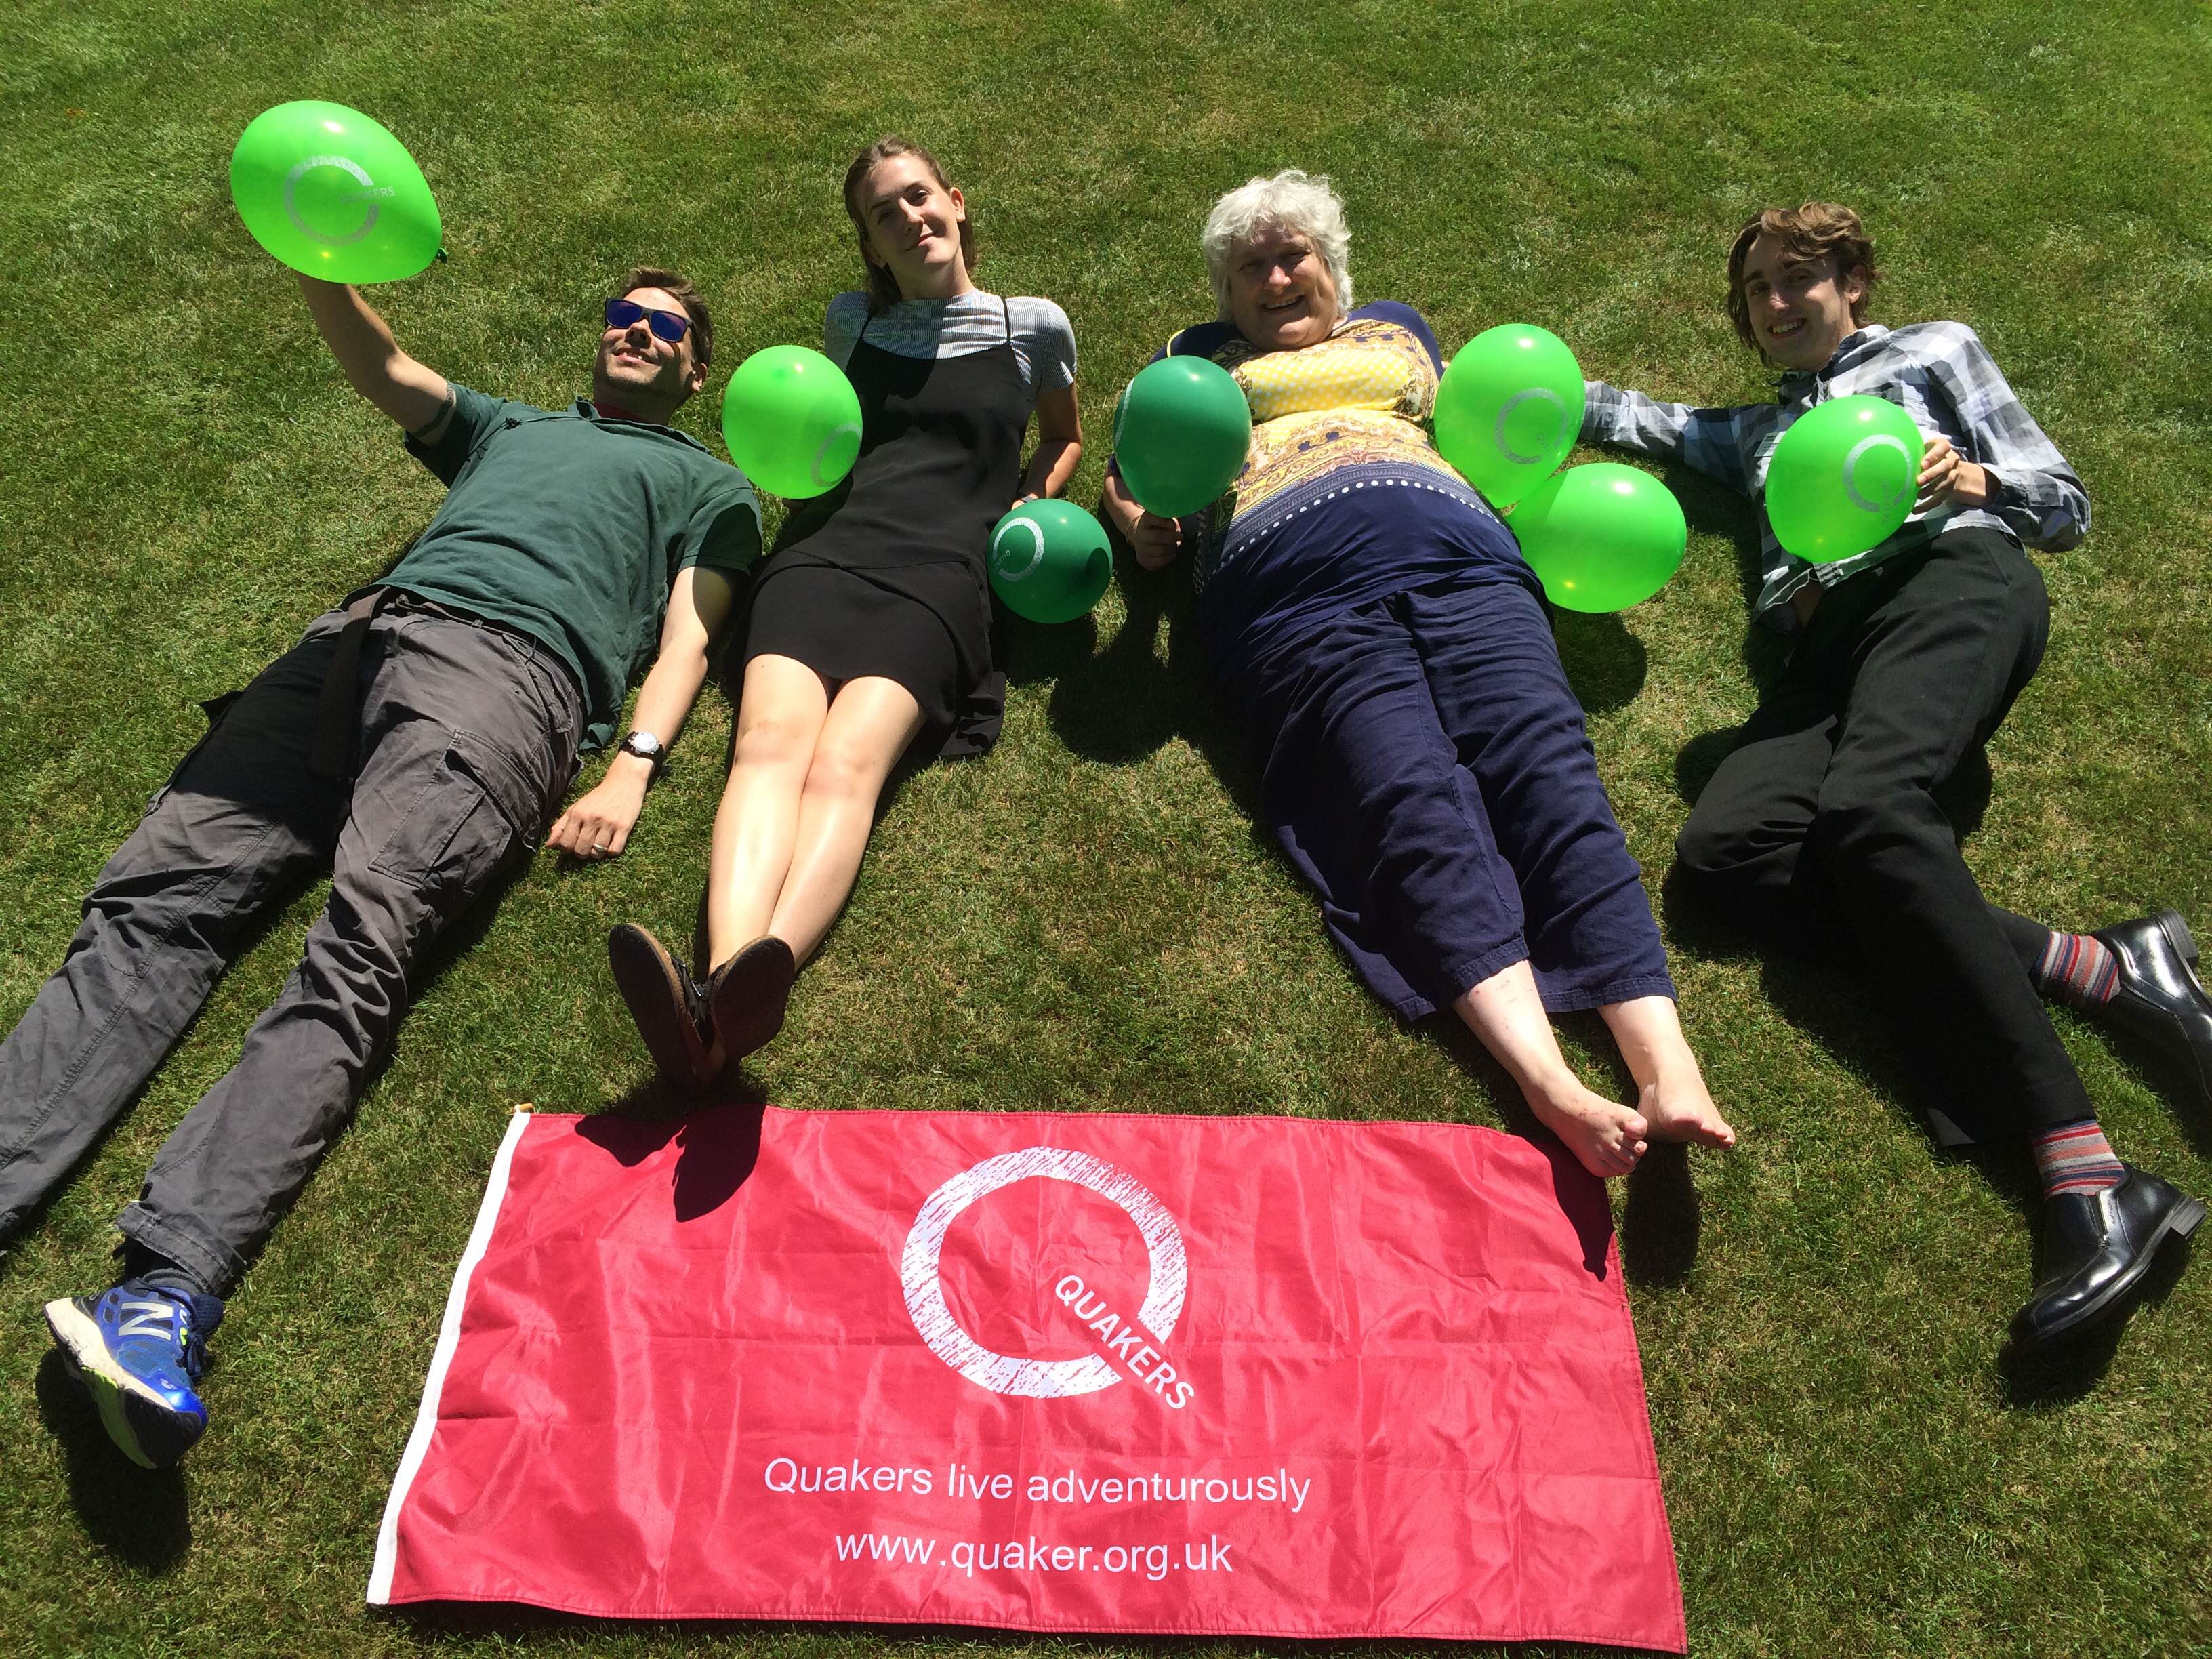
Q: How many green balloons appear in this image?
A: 7